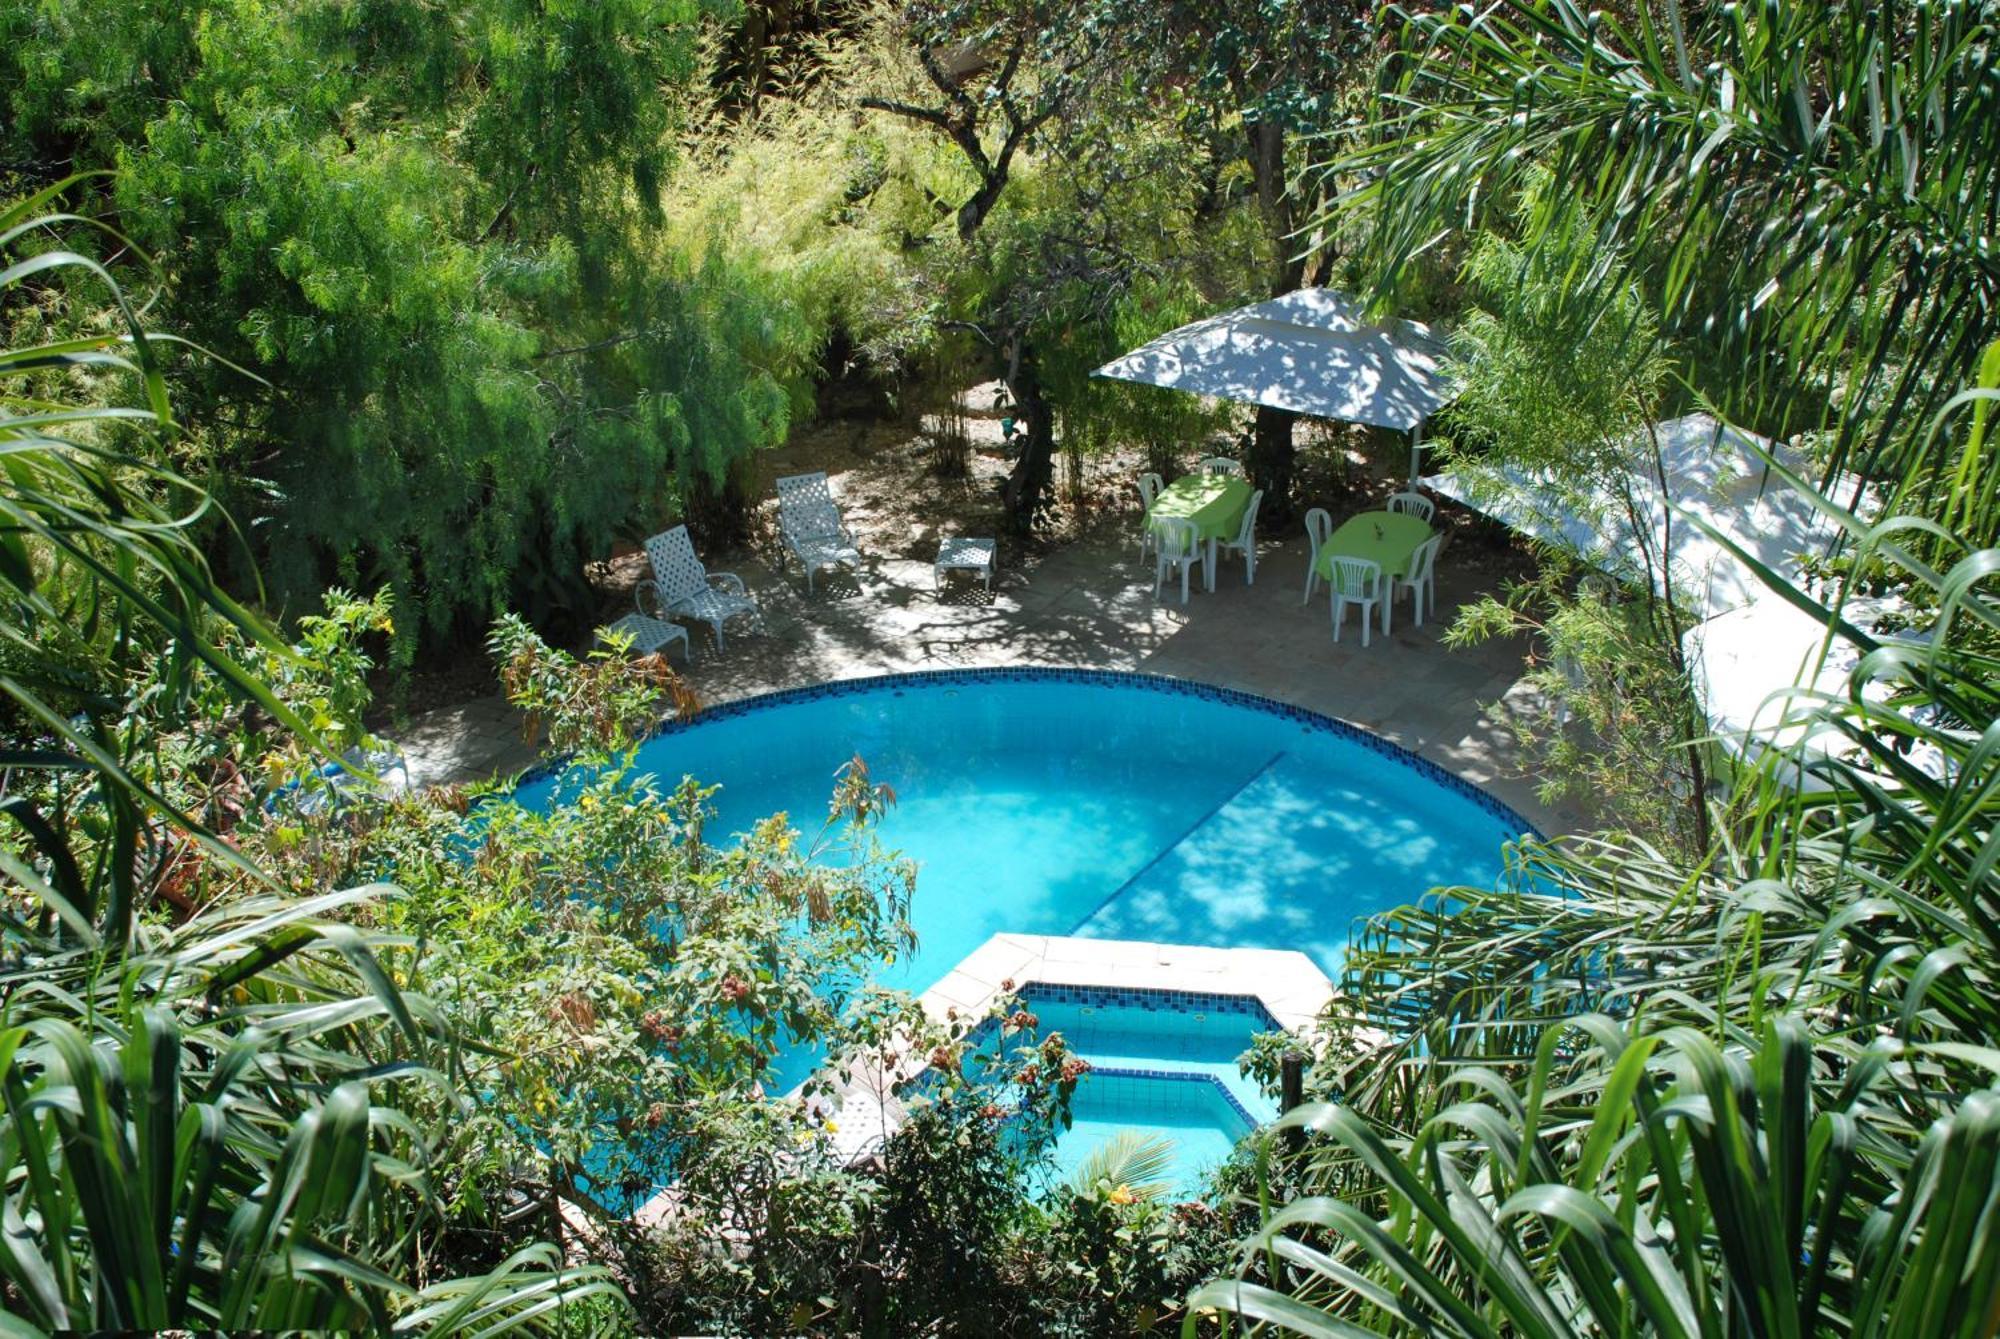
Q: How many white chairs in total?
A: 10